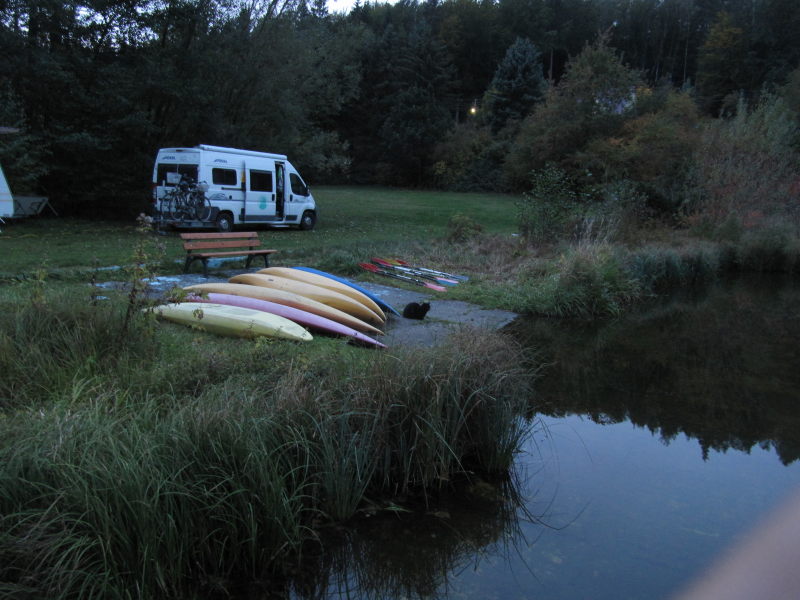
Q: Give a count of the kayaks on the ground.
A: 6